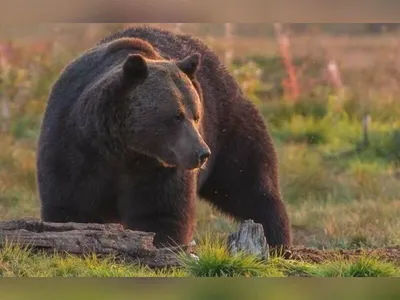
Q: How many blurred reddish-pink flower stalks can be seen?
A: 2